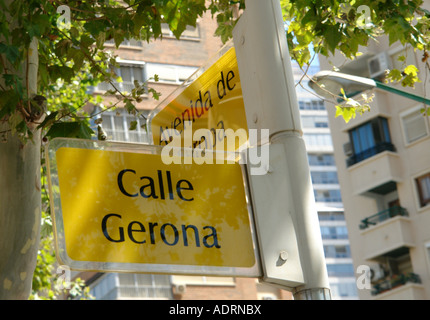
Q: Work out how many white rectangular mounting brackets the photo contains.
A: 2